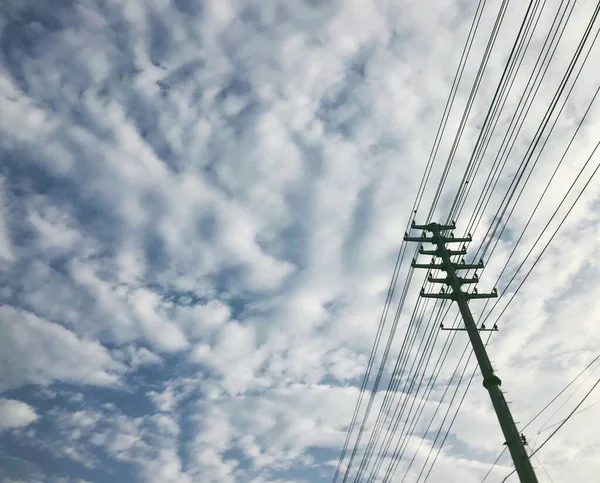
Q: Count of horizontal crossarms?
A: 7